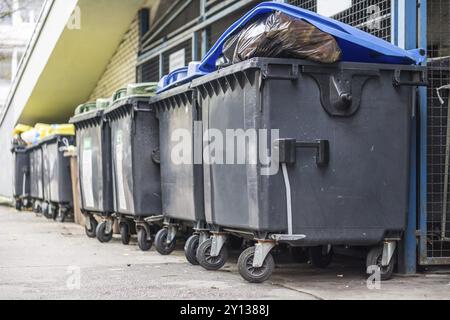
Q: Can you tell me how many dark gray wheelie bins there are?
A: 7